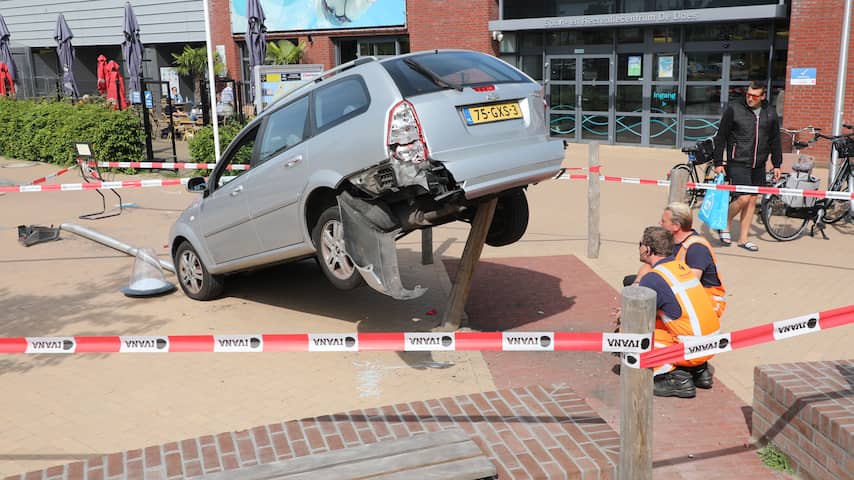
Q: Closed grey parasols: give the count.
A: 4